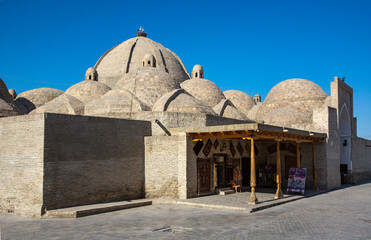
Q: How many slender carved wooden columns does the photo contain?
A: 4